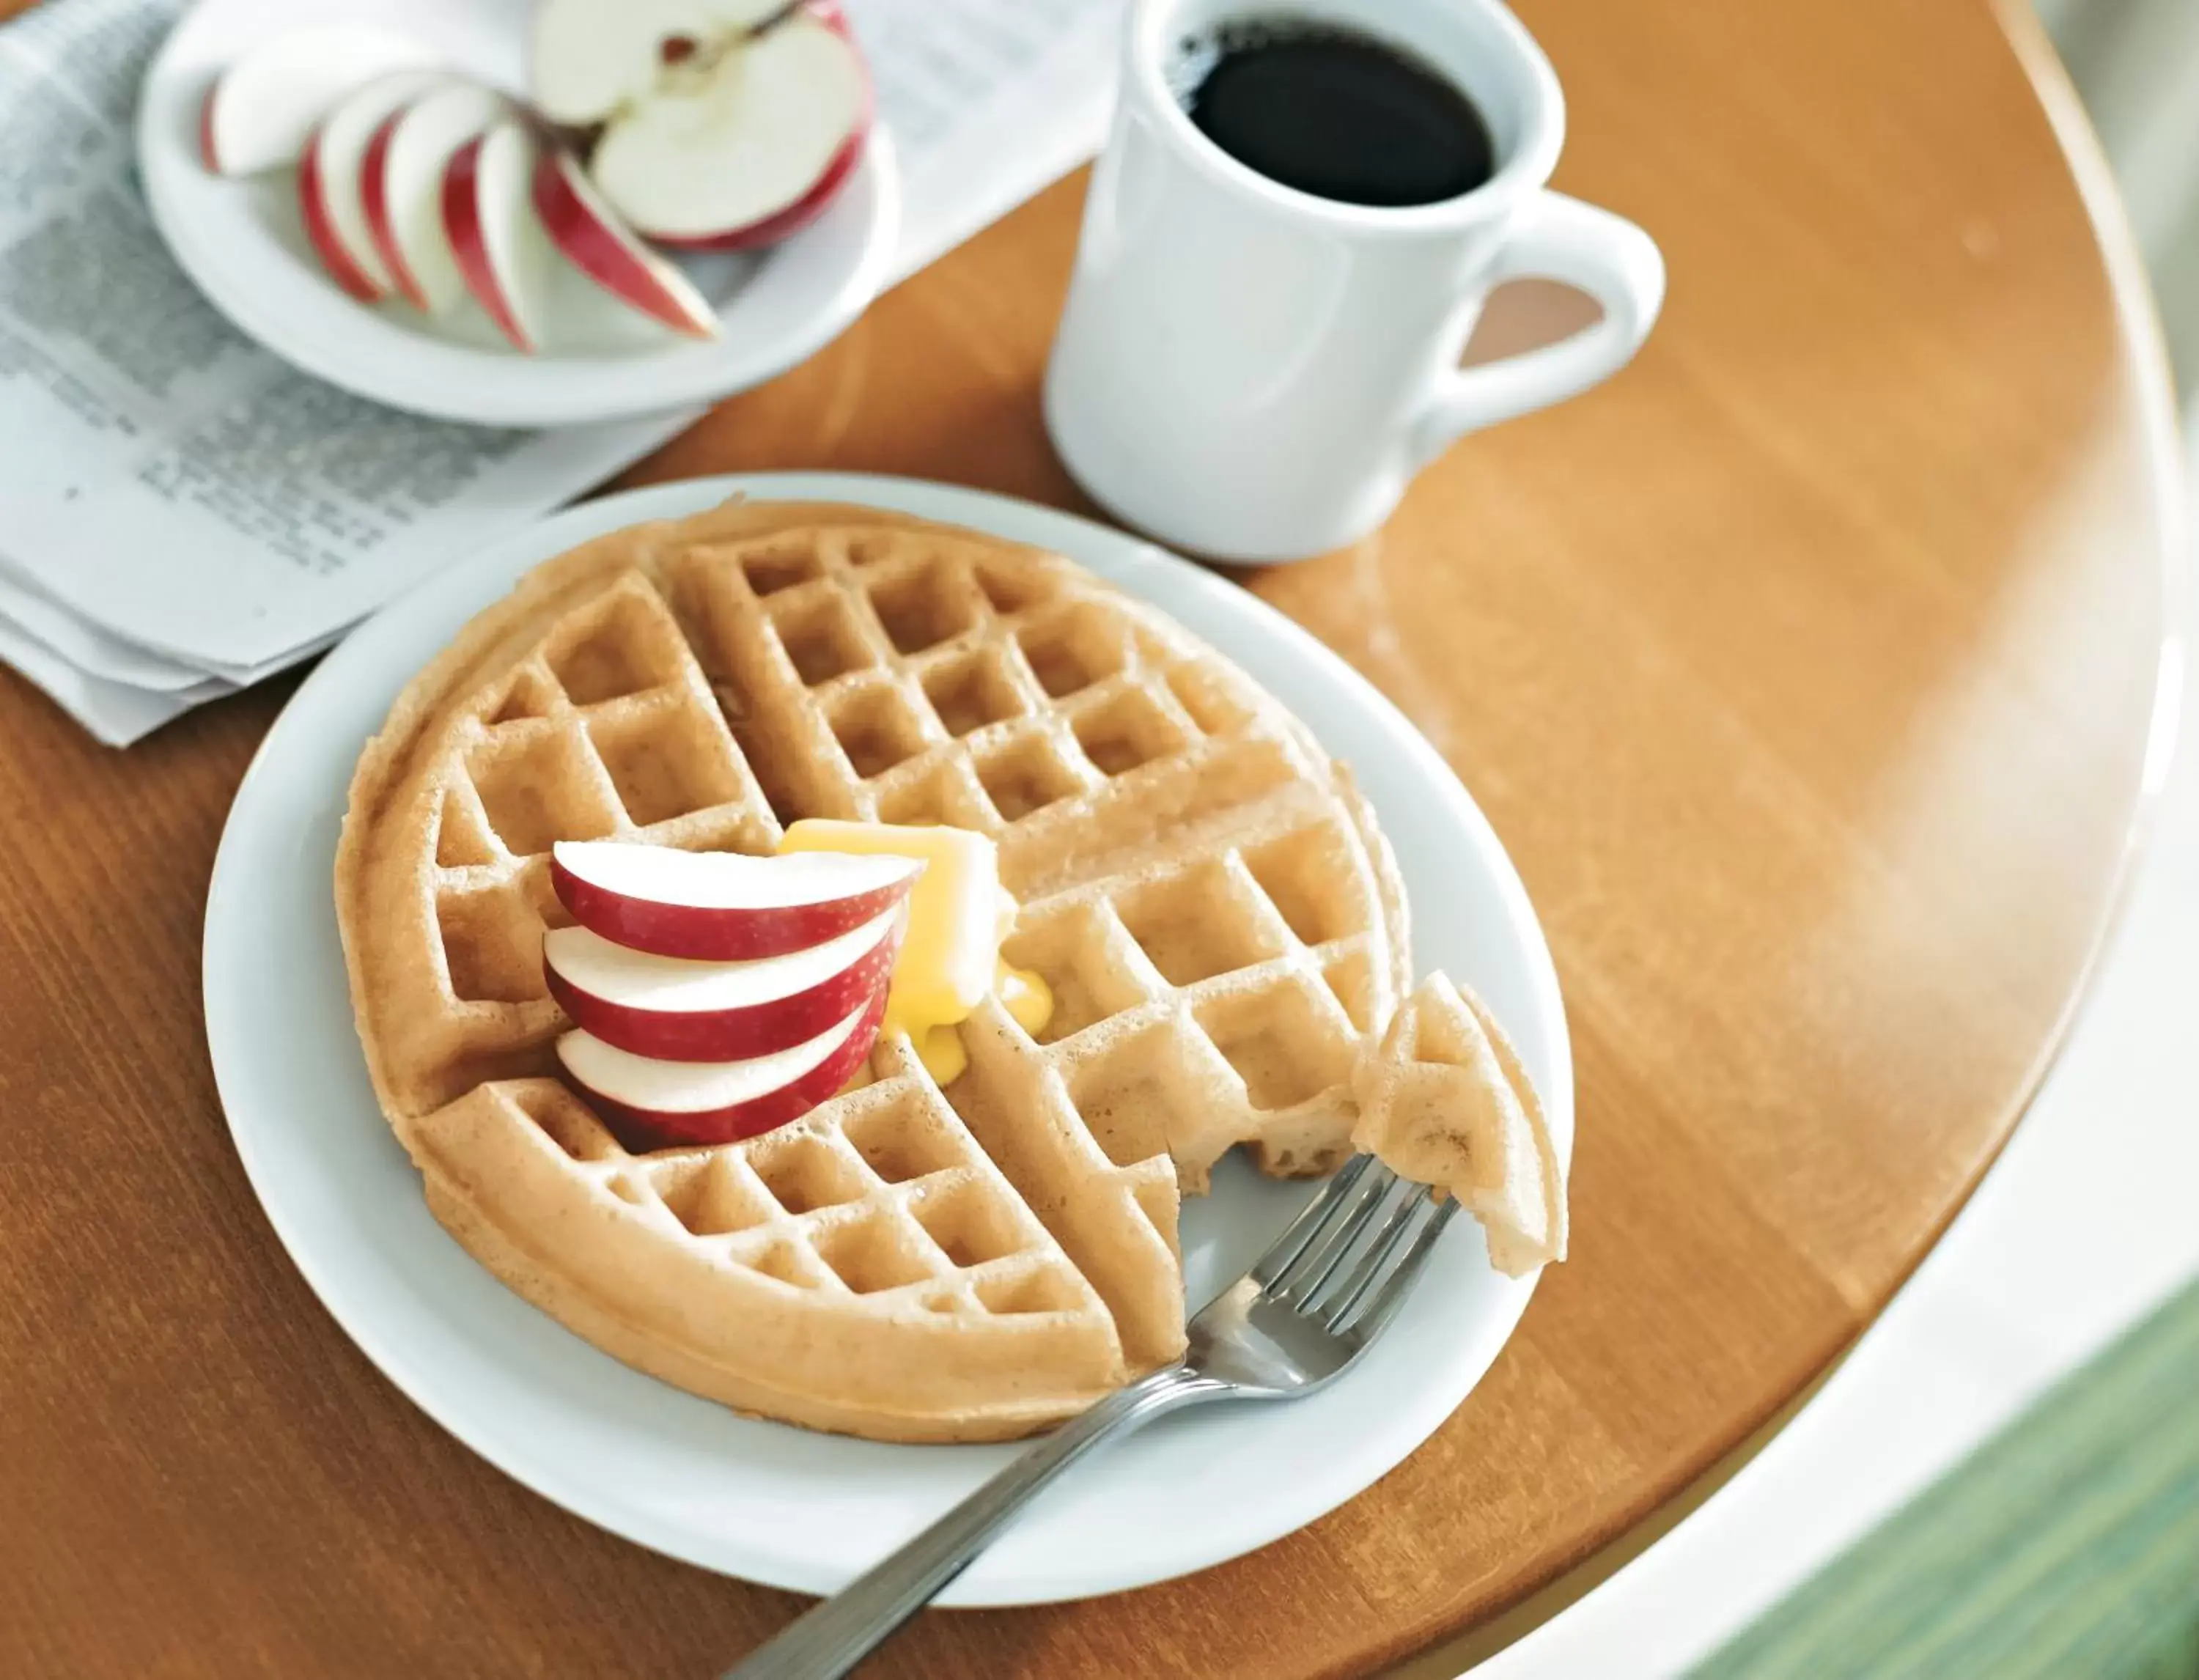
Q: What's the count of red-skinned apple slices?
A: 8